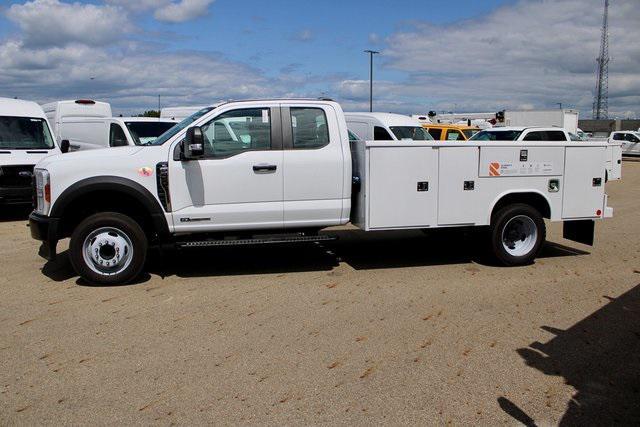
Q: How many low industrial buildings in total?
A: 1